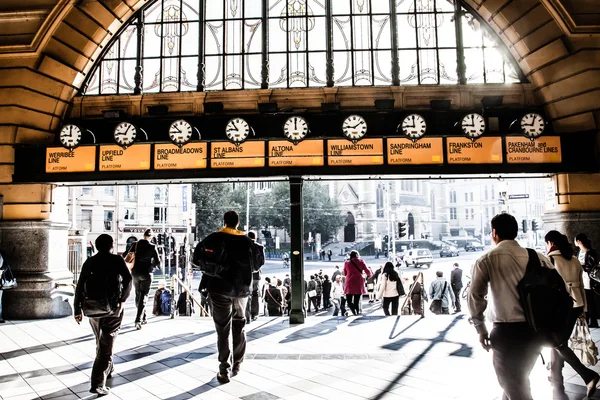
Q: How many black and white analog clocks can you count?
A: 9